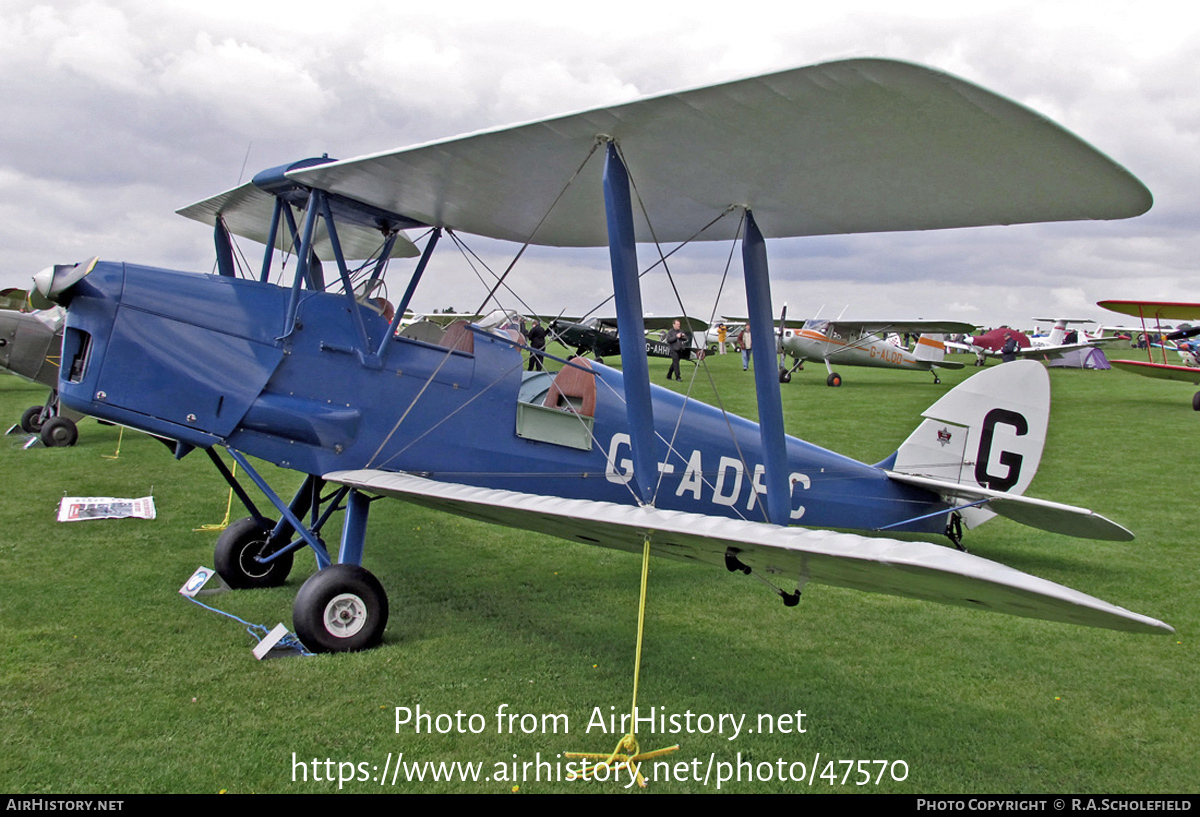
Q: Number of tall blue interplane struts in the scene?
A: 2